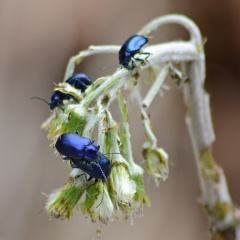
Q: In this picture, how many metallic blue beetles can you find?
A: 4